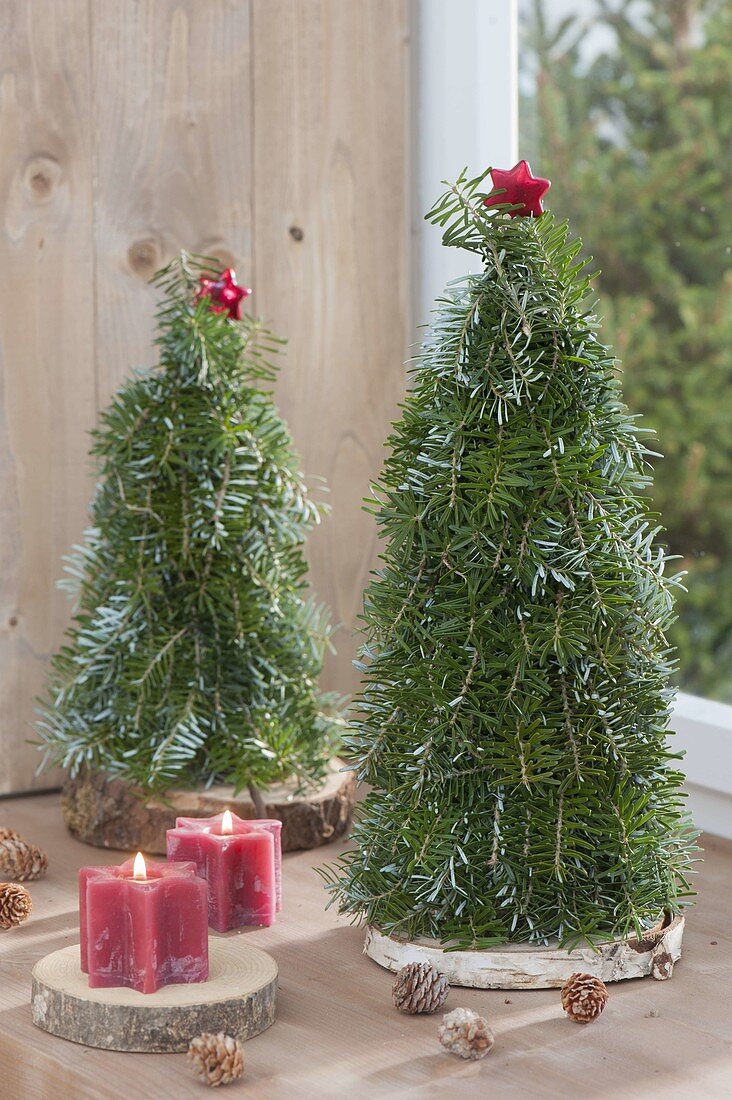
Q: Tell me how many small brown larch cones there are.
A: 6